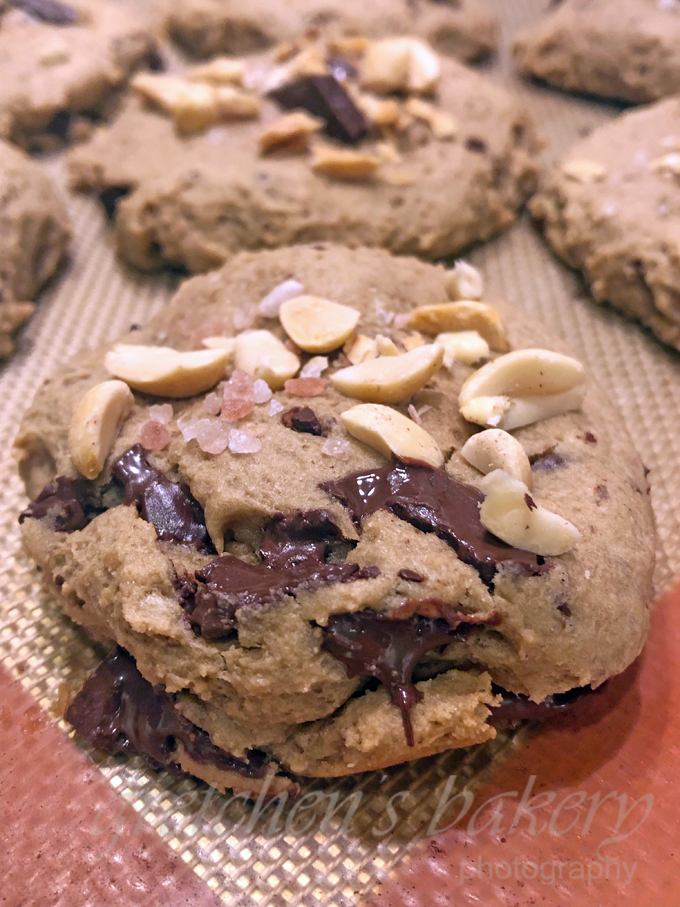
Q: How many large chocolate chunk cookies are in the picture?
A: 7